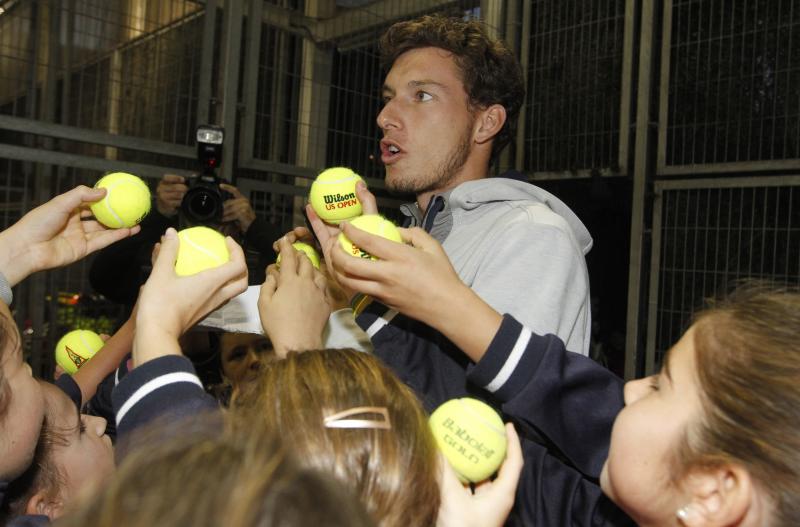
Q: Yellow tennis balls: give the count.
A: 7